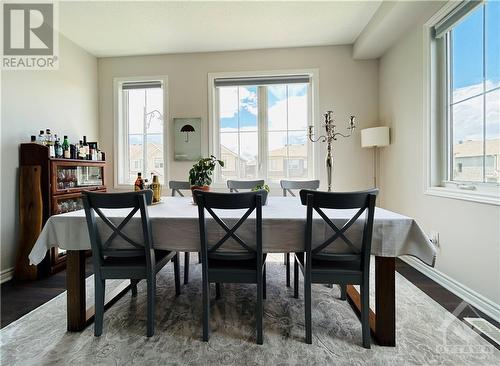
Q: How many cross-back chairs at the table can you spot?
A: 6